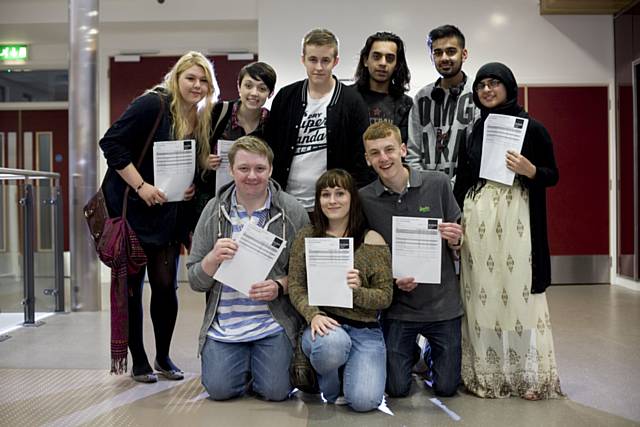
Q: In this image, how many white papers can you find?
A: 6